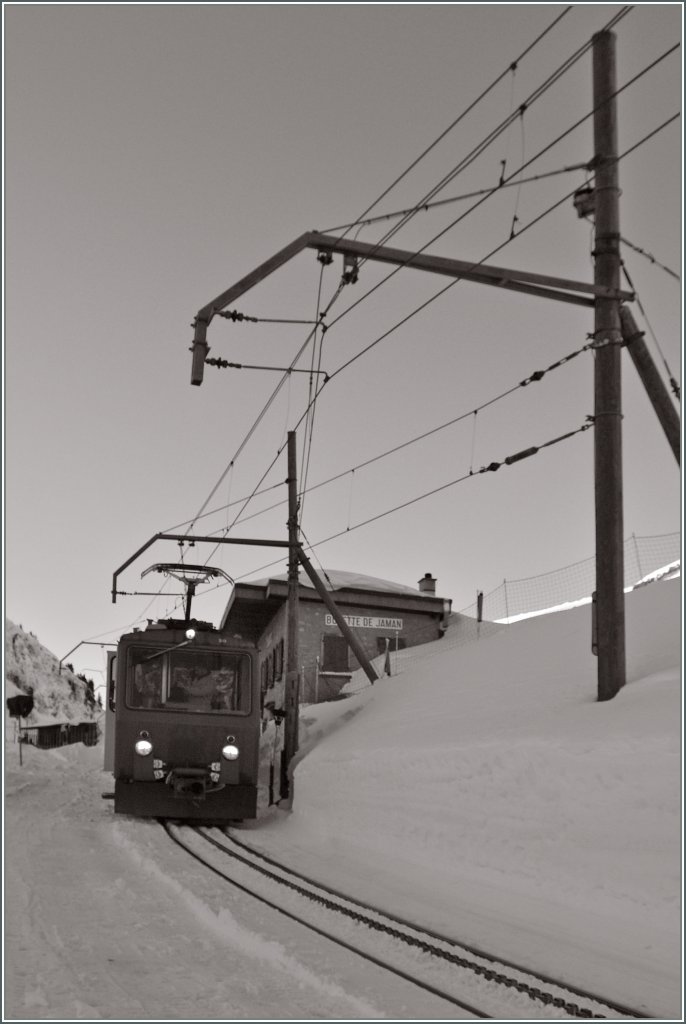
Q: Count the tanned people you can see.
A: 0